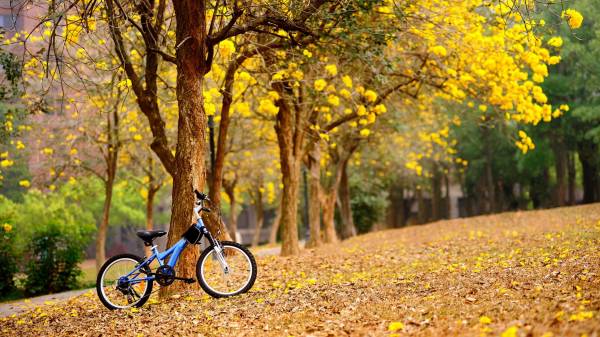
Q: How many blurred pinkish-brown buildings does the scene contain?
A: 1